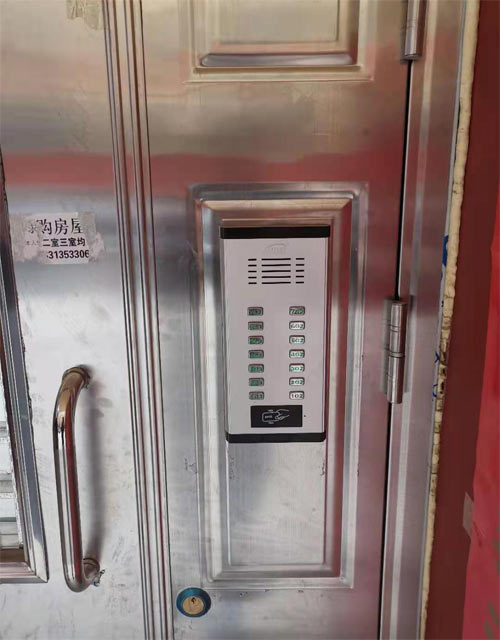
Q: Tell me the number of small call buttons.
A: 14